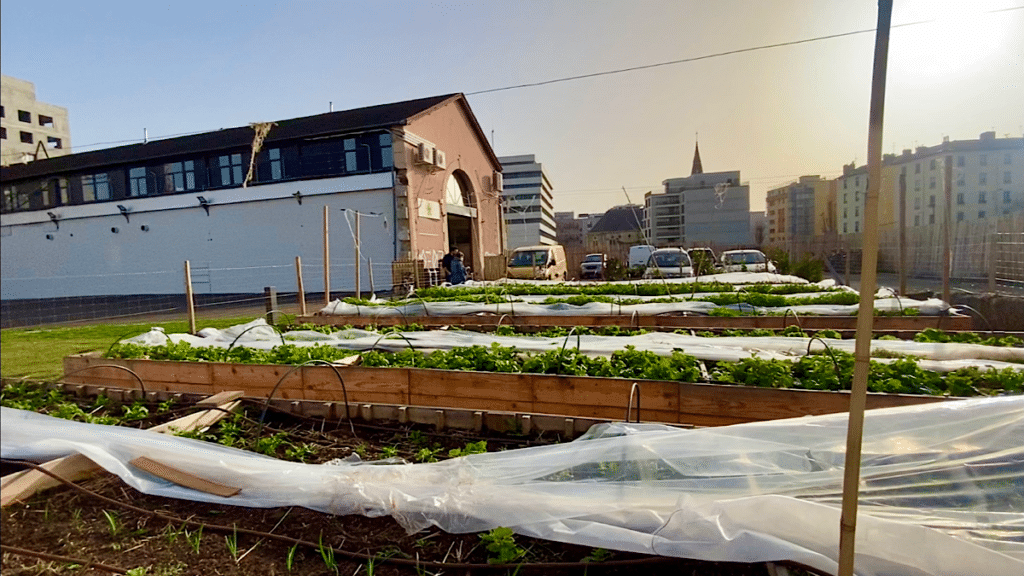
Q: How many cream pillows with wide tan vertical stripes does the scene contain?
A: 0